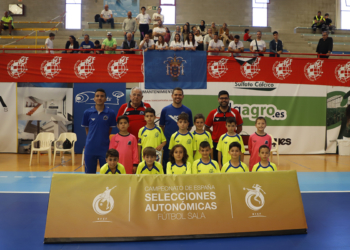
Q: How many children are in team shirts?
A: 12